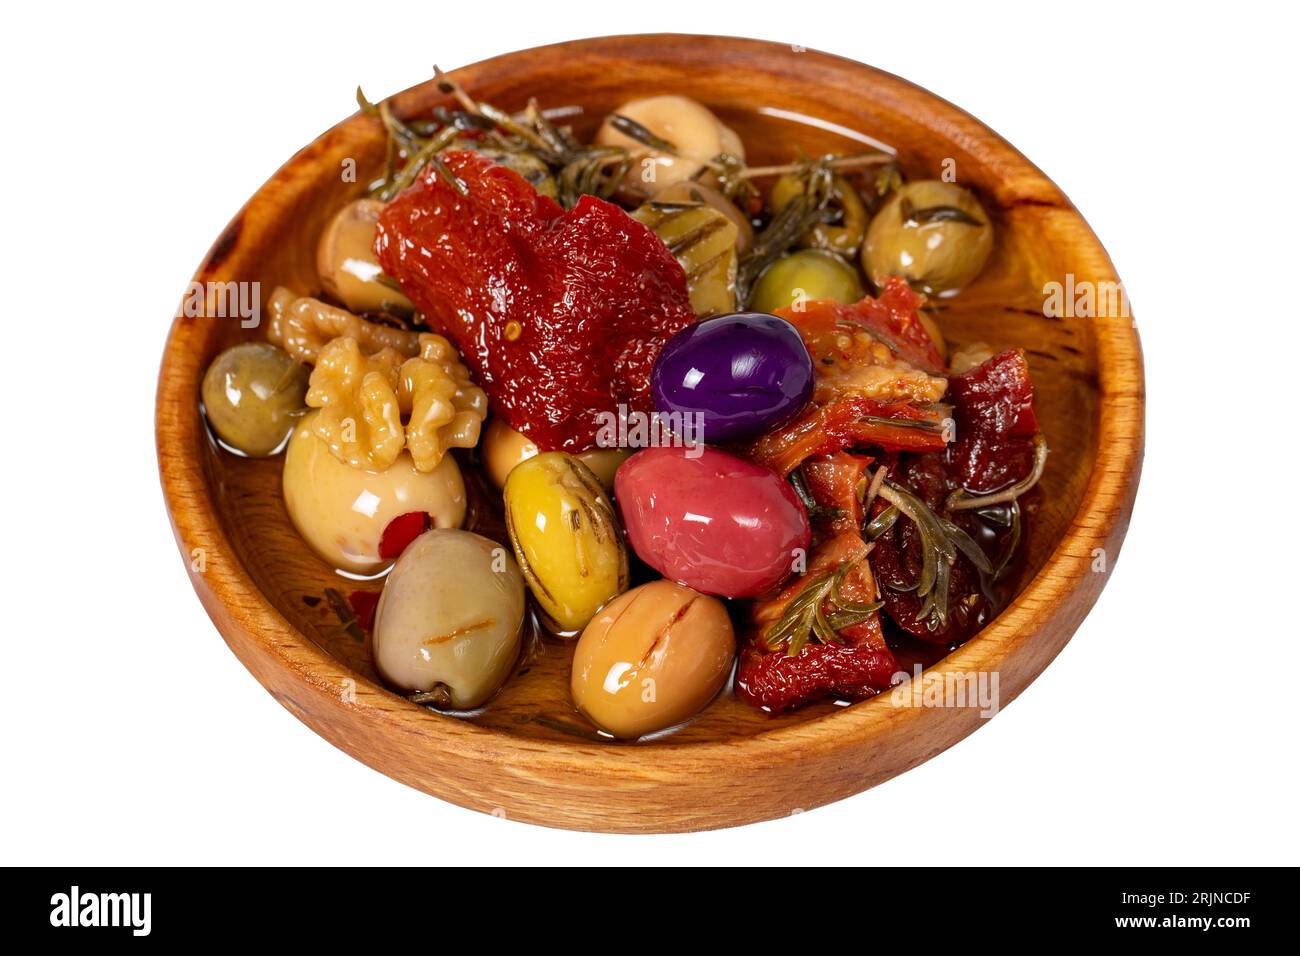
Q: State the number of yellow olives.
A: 1